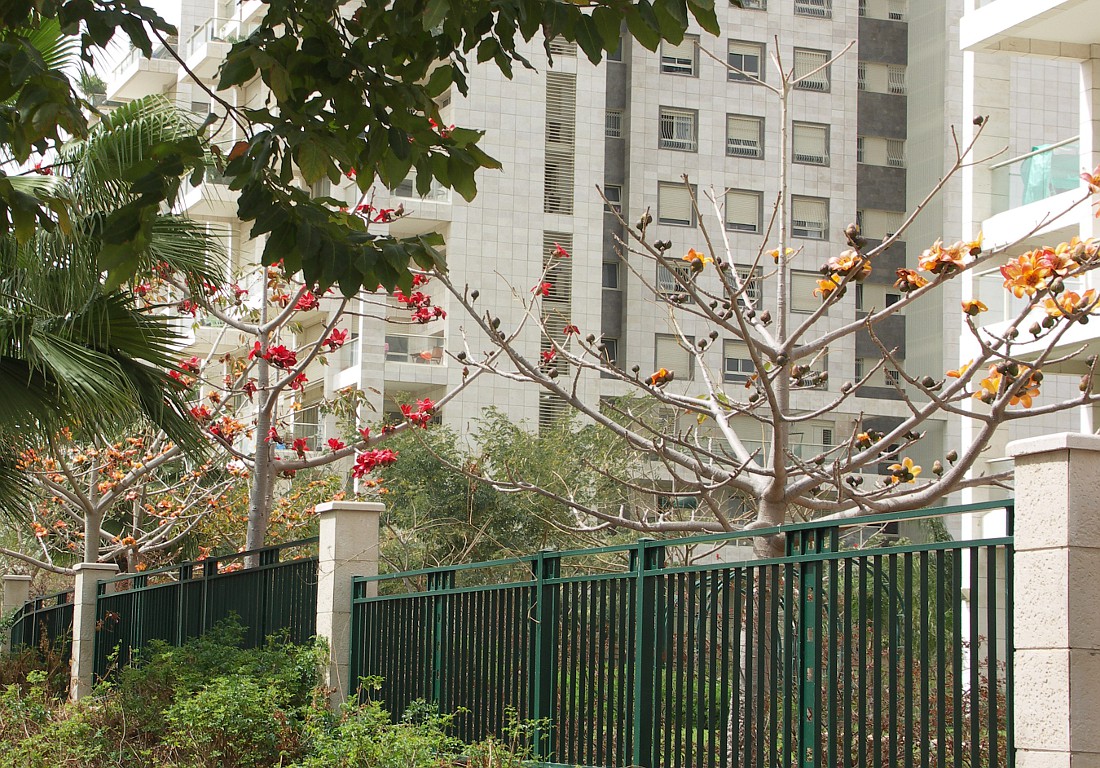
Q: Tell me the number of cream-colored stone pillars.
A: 4